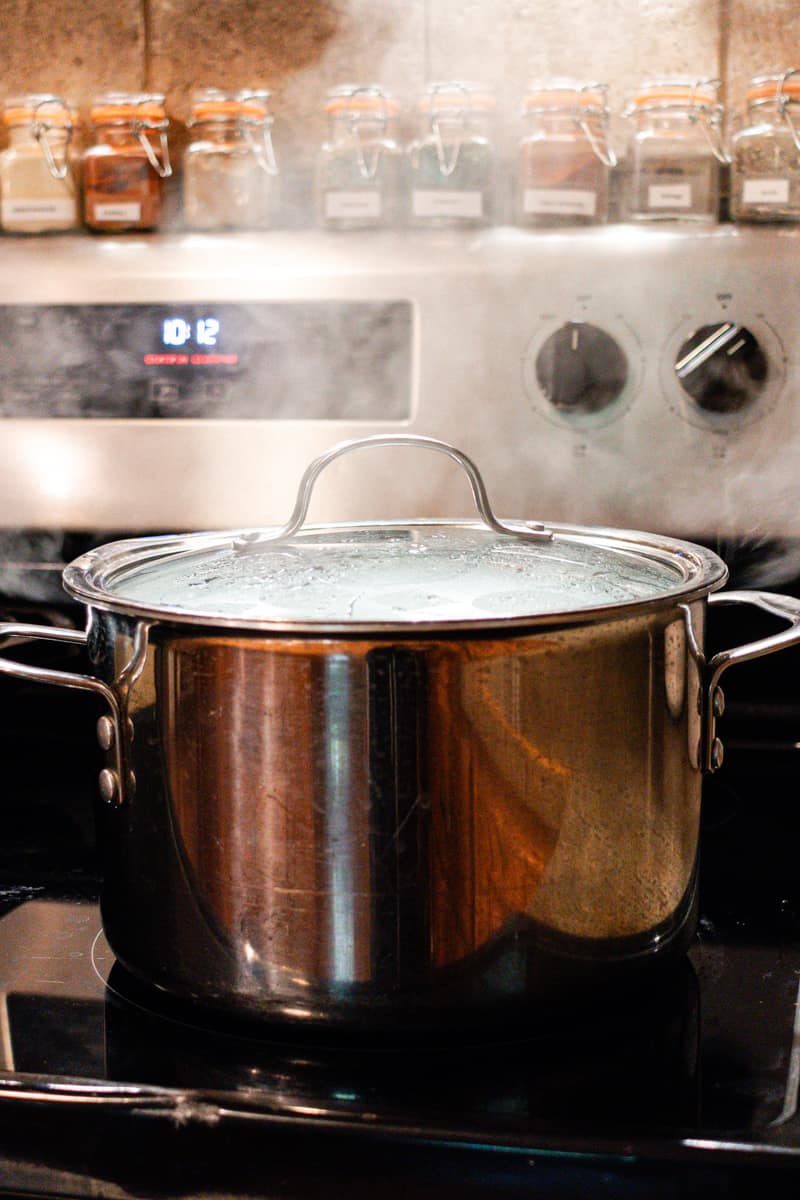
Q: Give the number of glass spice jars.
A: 8